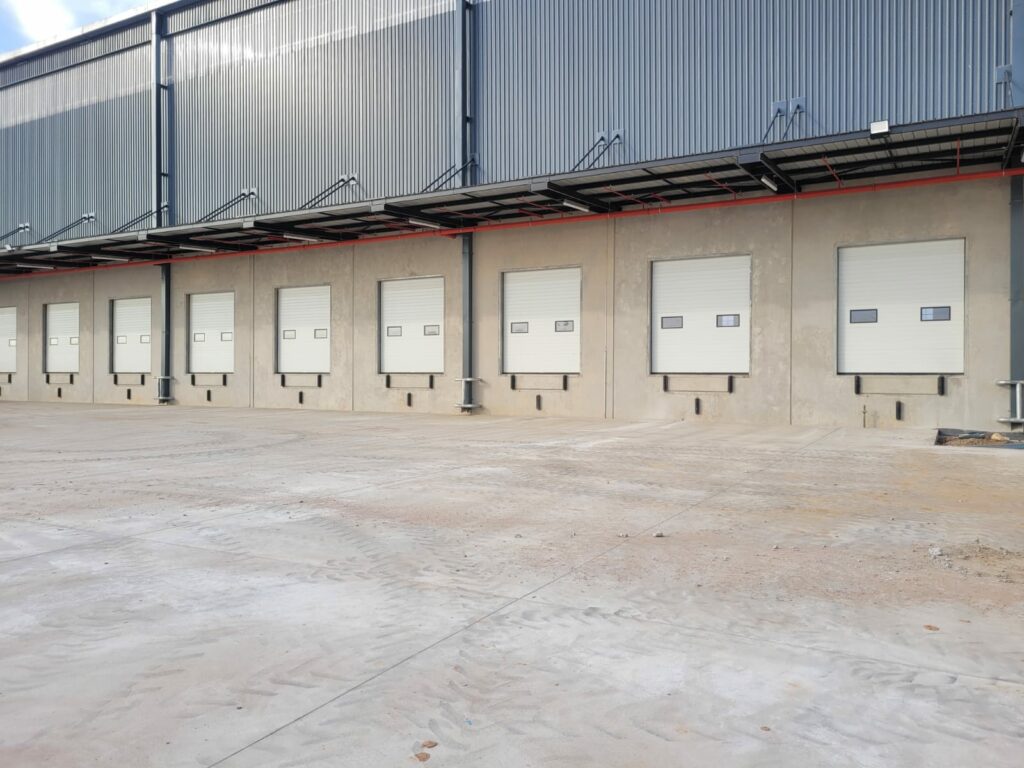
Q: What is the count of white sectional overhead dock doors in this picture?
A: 9